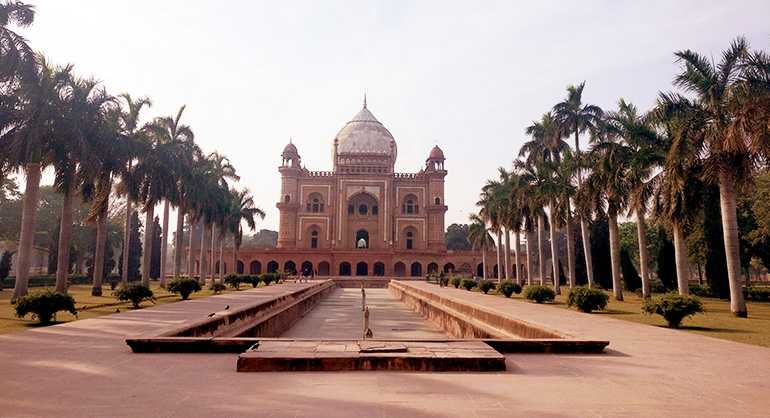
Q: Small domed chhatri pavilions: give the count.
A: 2